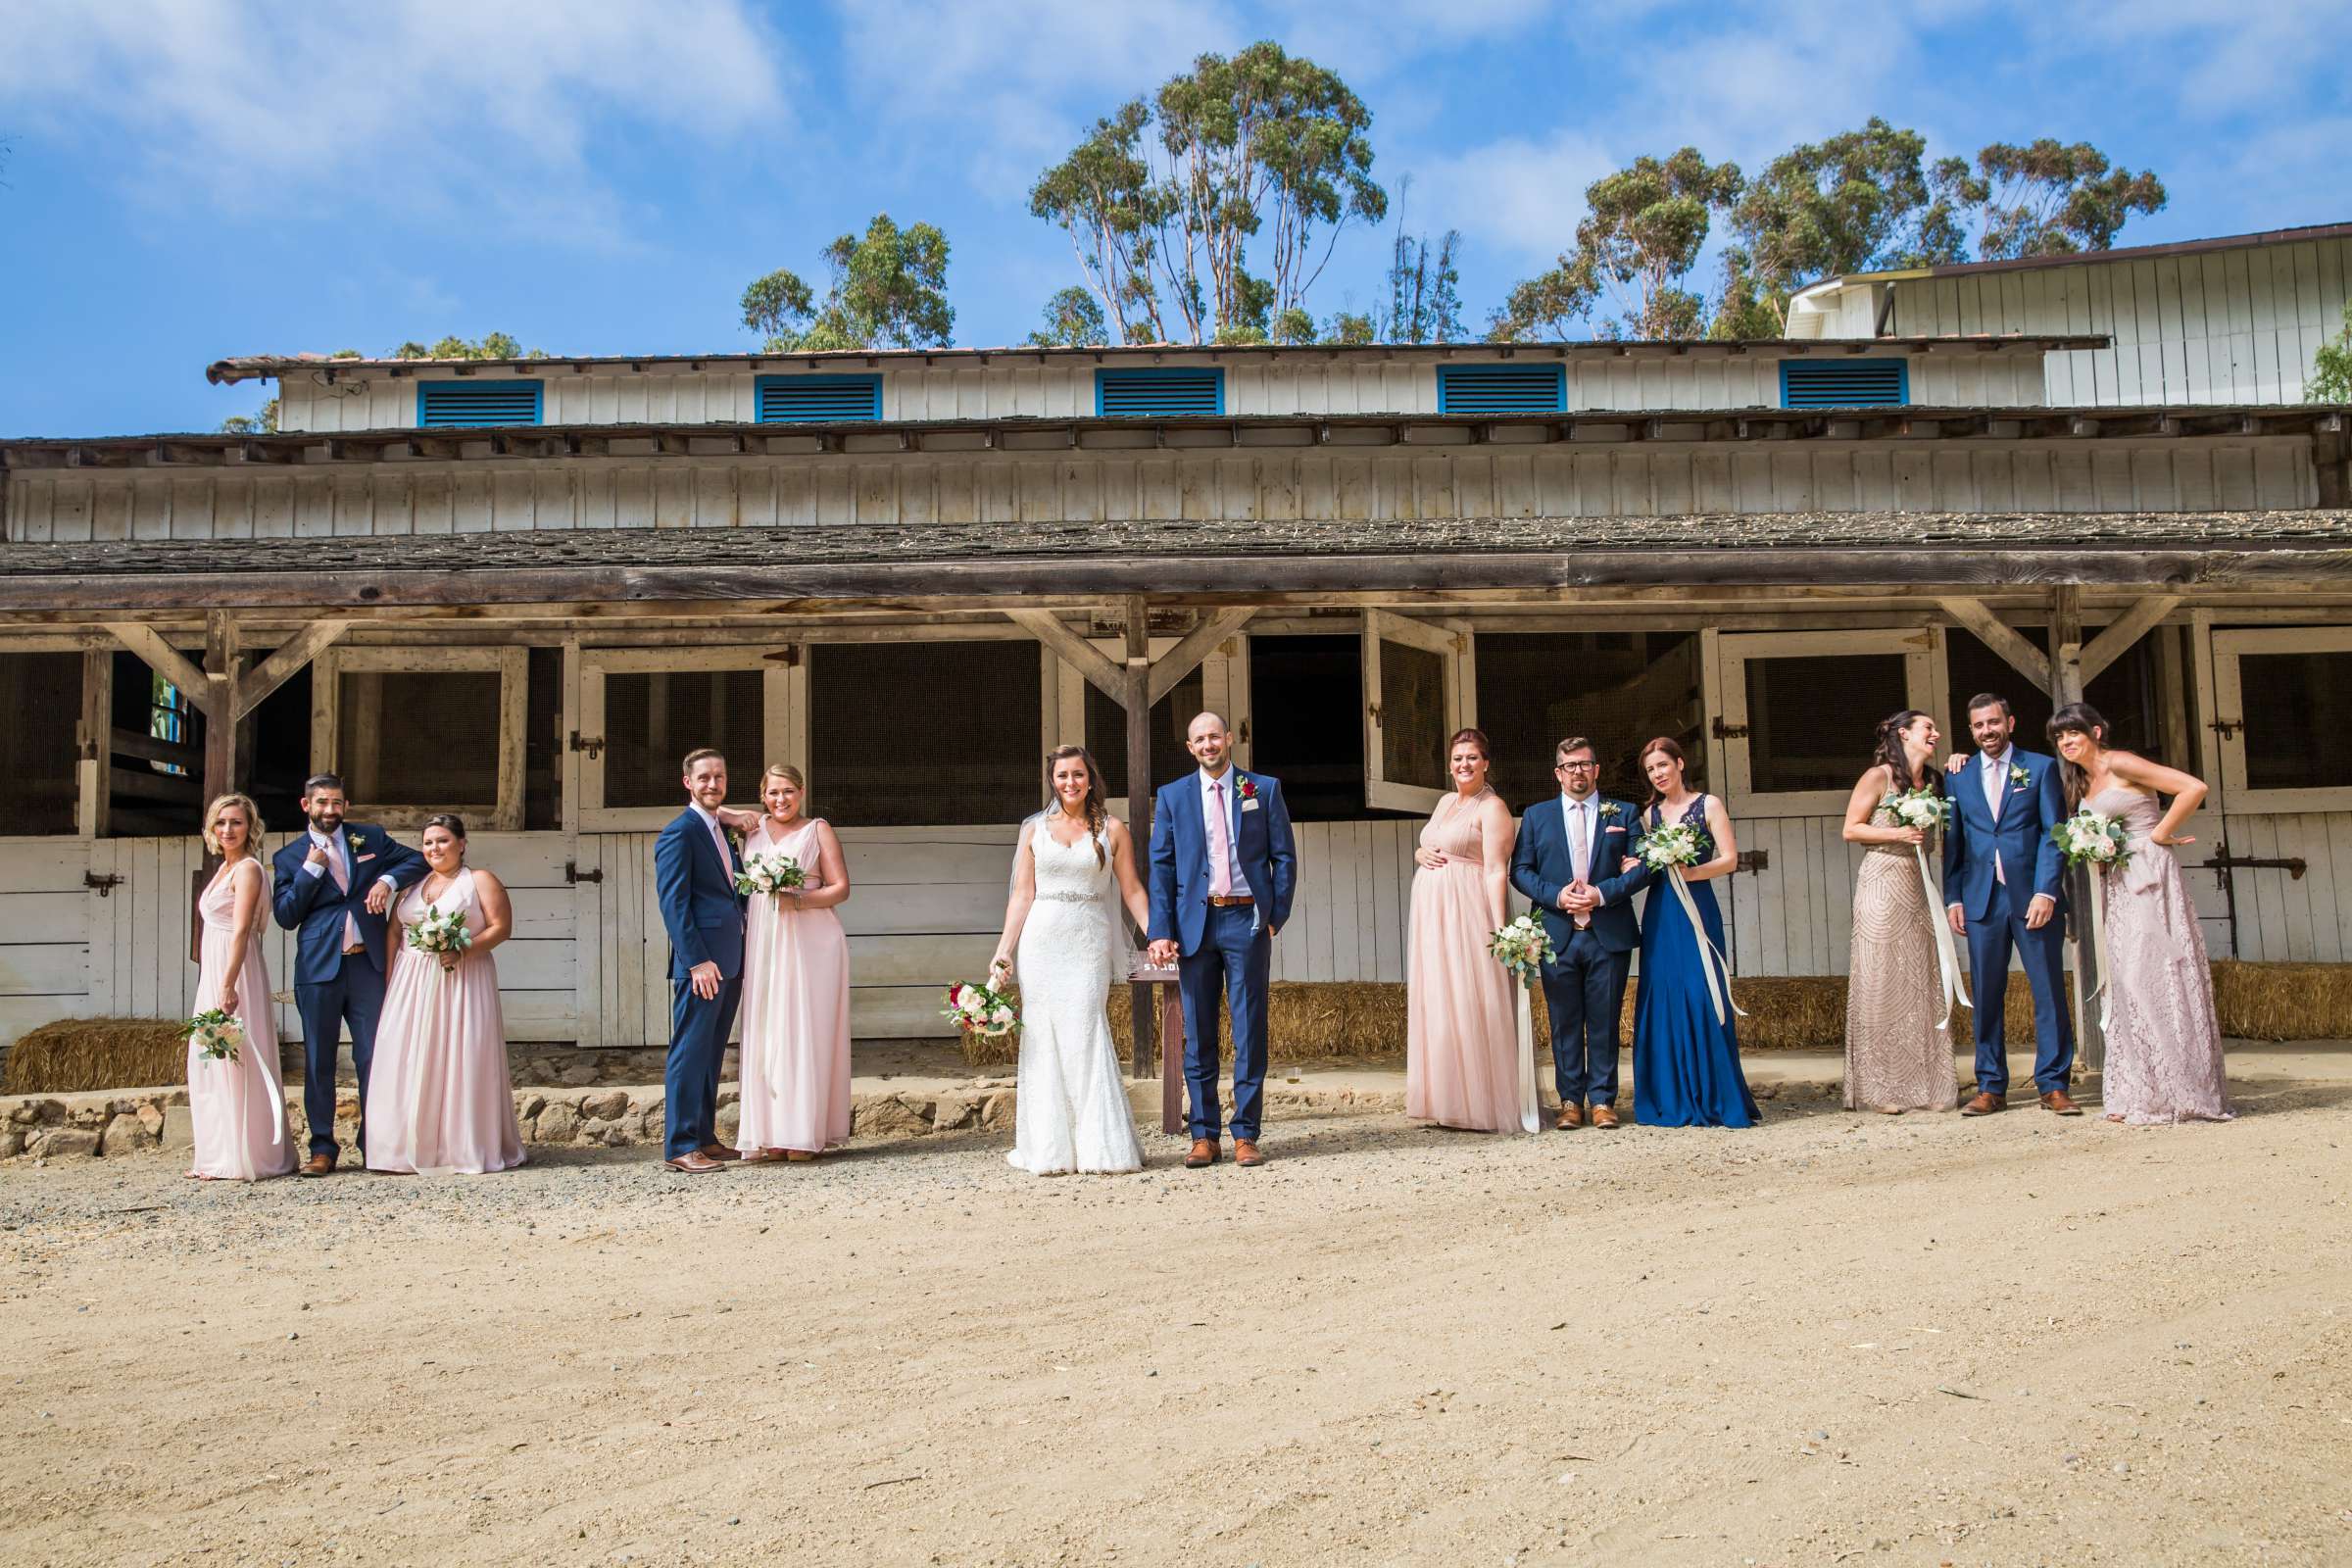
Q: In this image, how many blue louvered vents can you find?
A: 5